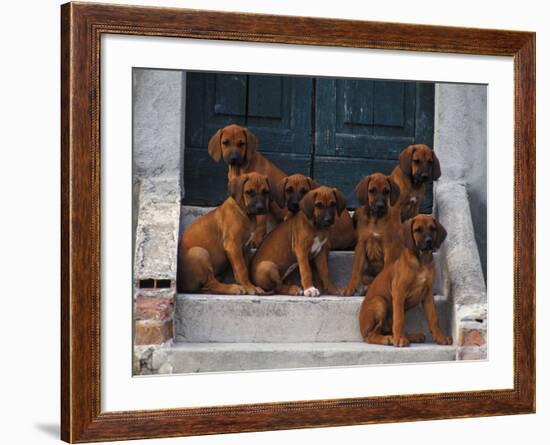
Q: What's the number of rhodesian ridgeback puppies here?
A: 7